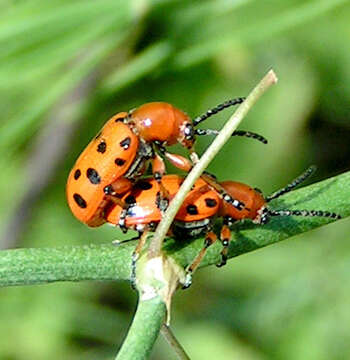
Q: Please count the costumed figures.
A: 0